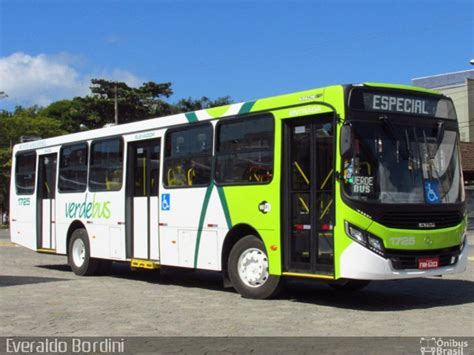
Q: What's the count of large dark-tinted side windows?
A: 5